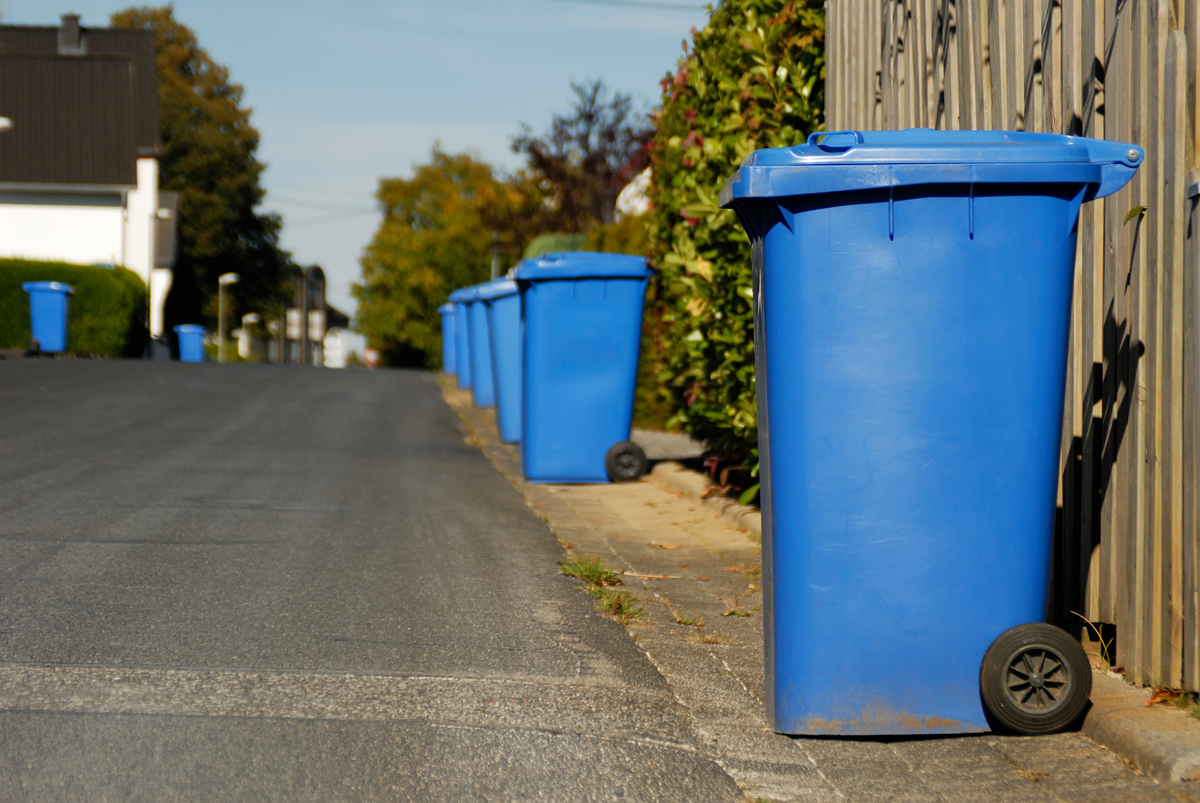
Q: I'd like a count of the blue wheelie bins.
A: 8